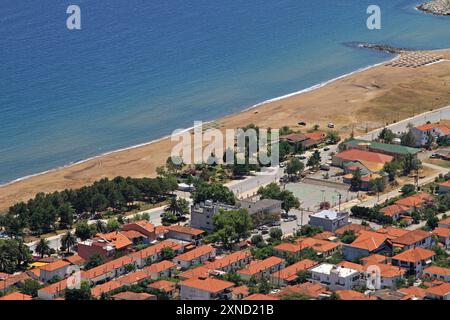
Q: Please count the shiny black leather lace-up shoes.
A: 0